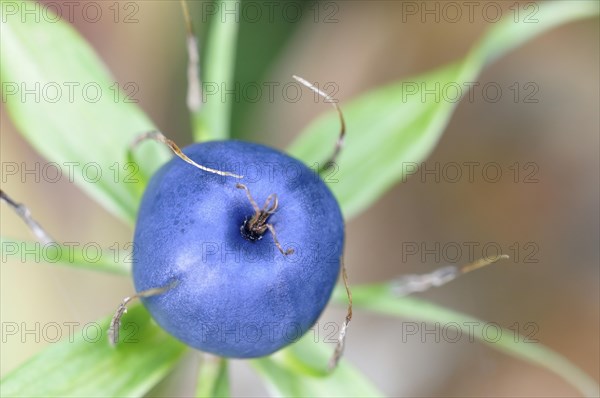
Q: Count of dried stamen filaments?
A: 7